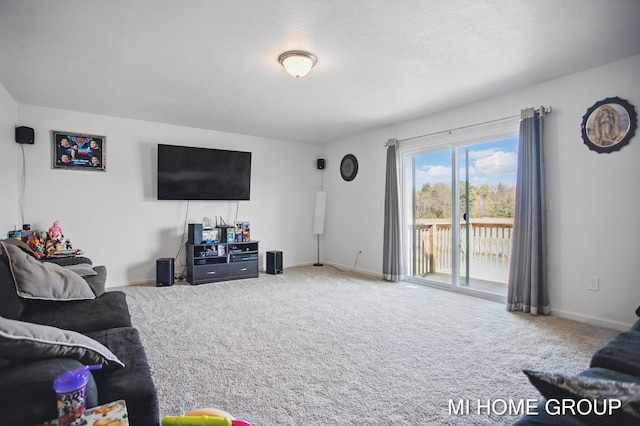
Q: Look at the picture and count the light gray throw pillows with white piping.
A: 2